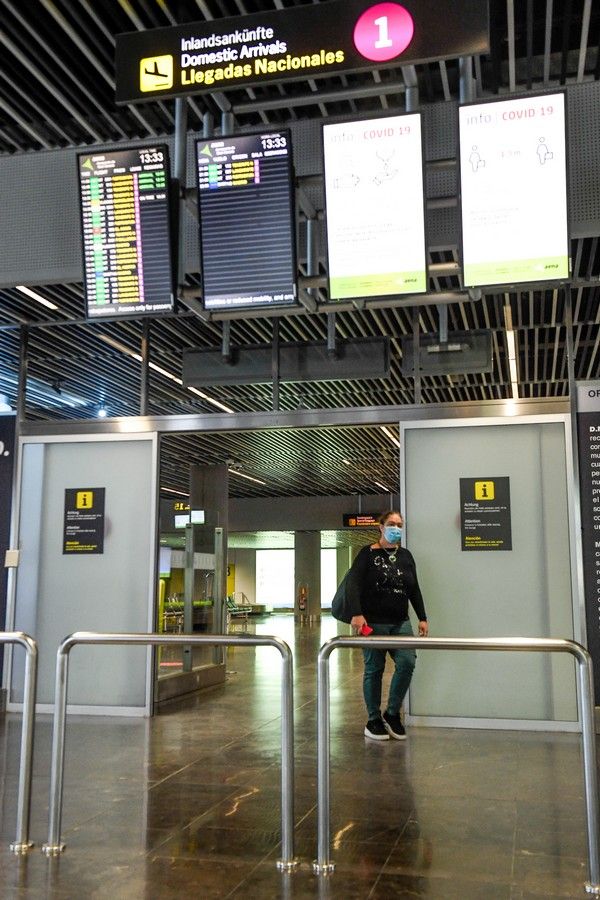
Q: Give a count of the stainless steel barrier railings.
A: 3